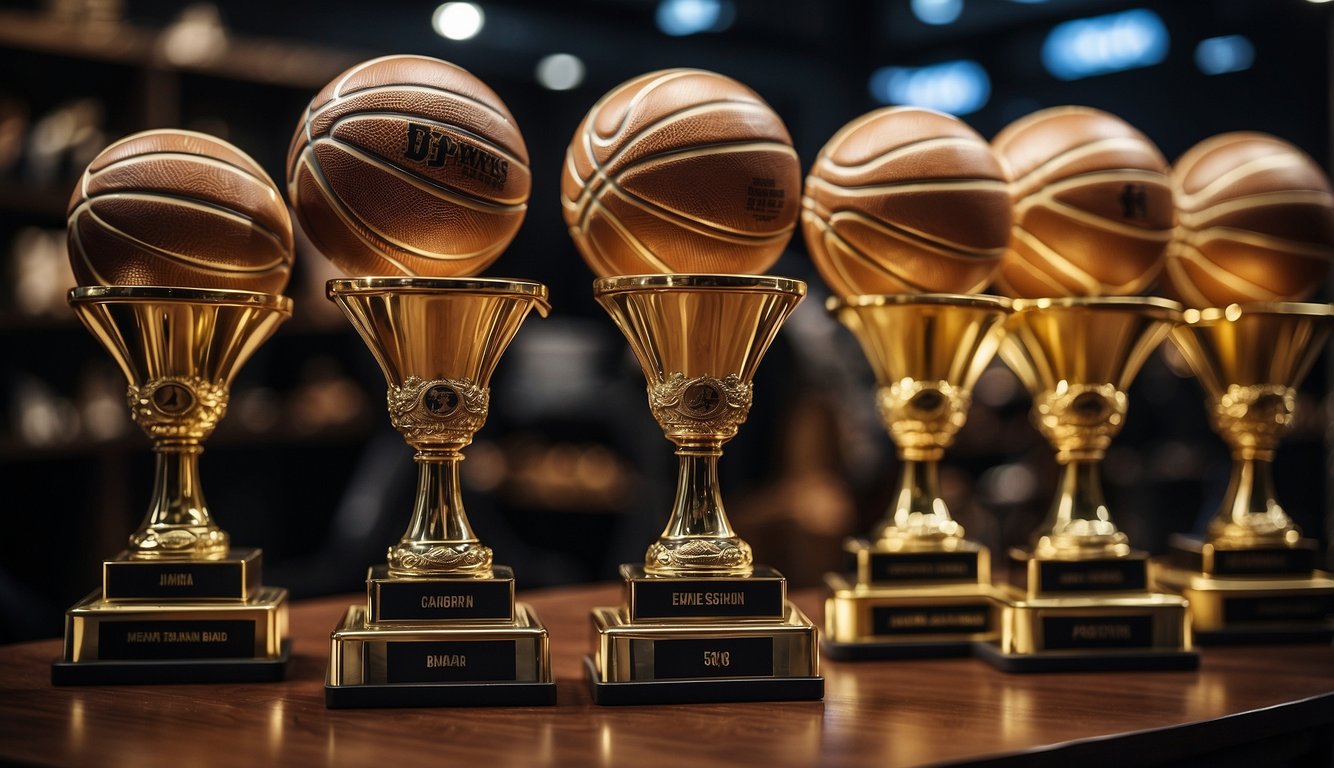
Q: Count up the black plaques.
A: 12